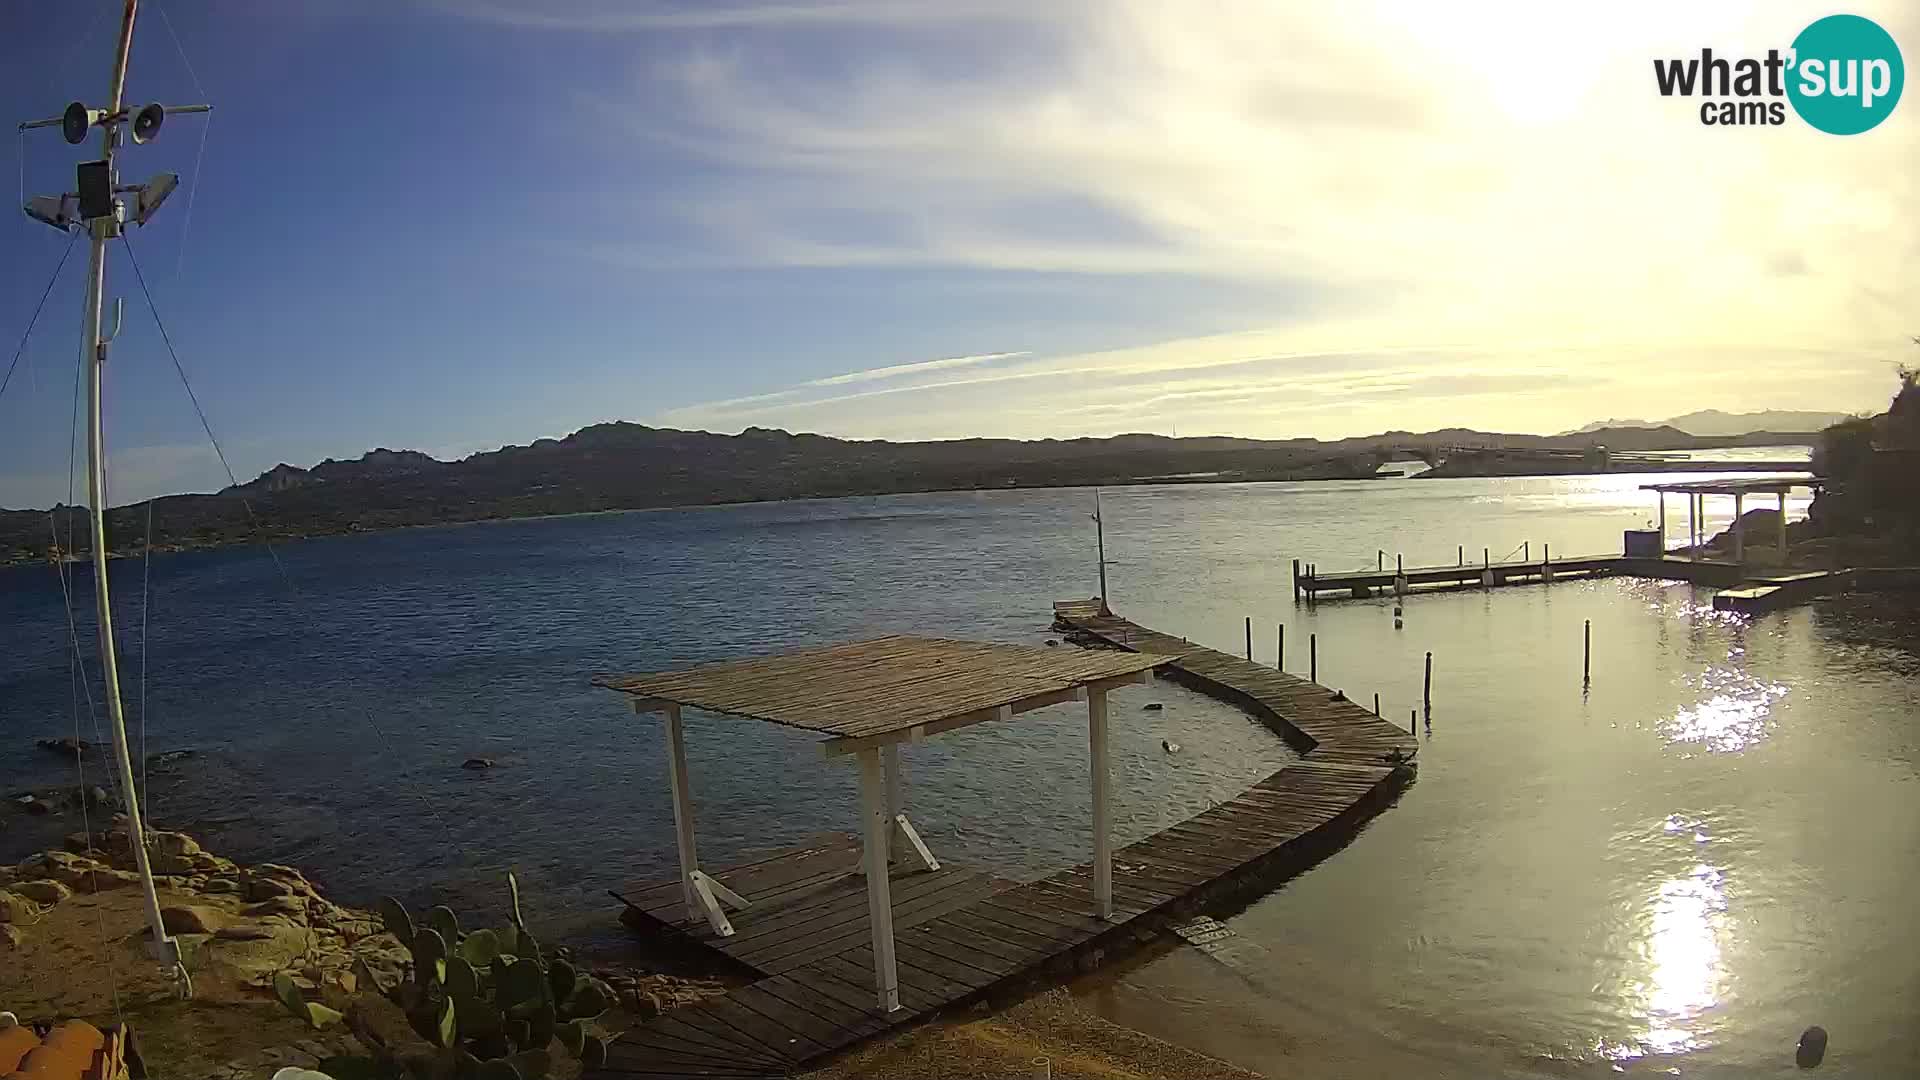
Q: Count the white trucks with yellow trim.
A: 0